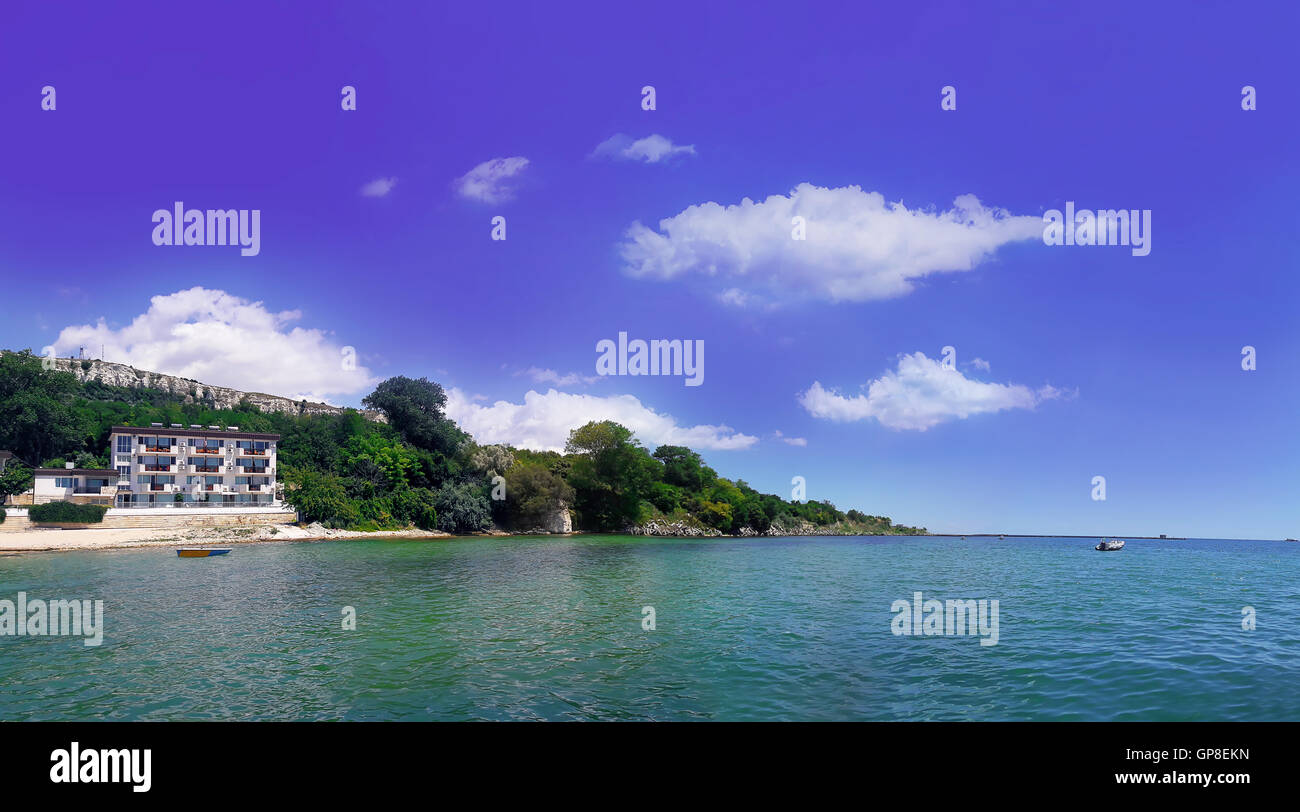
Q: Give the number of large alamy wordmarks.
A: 6